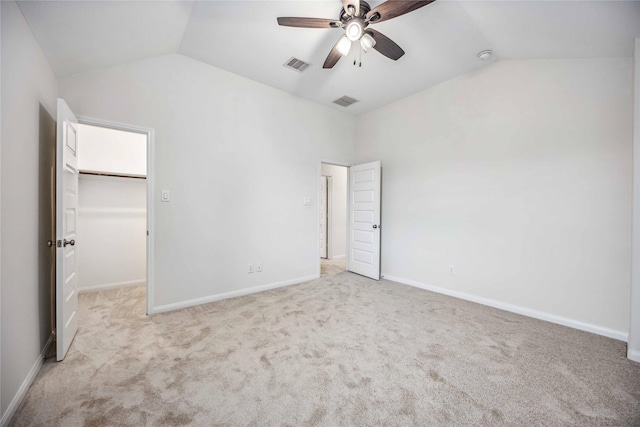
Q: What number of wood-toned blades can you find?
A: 5